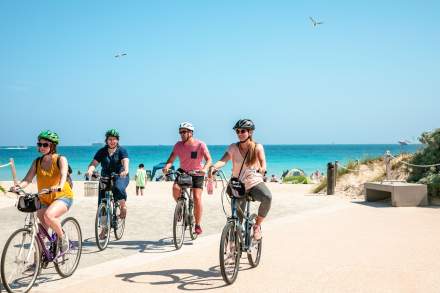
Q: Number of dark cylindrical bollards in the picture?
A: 1